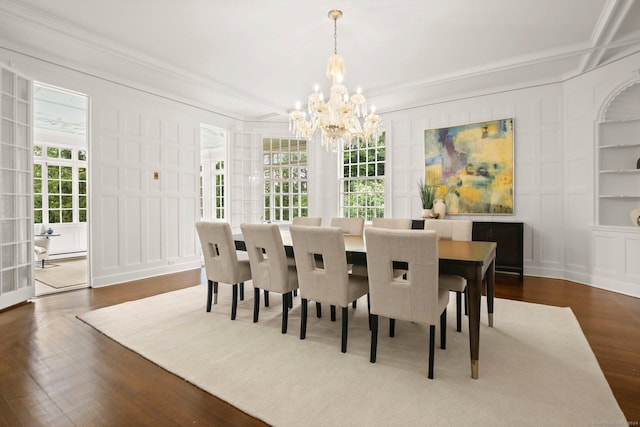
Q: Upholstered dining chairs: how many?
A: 8